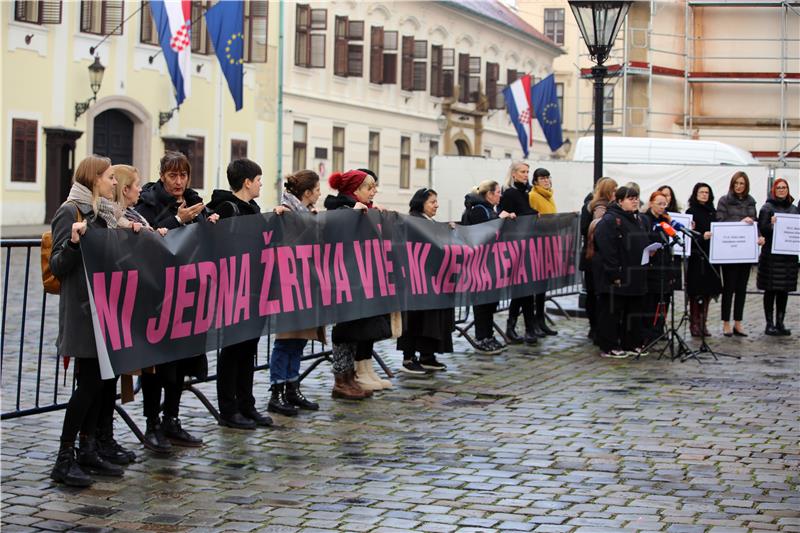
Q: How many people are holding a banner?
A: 11